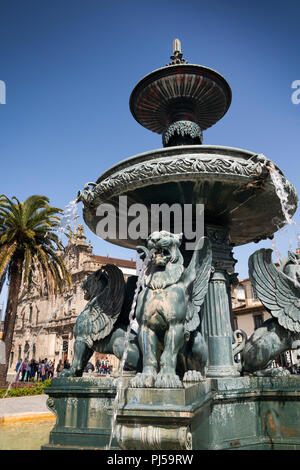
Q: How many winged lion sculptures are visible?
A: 3